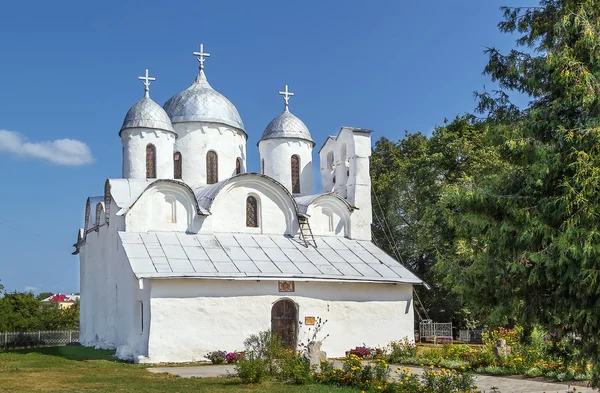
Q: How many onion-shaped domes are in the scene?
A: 3